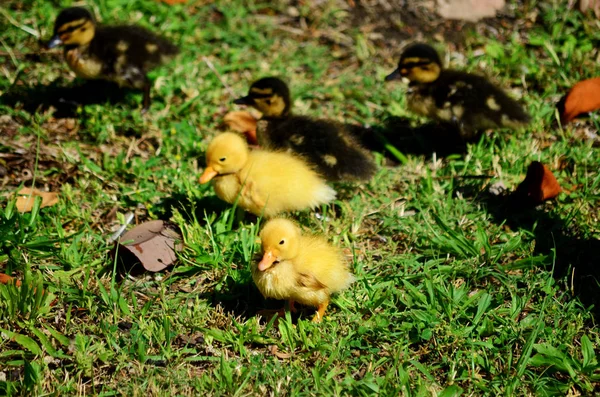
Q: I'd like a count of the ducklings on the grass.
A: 5